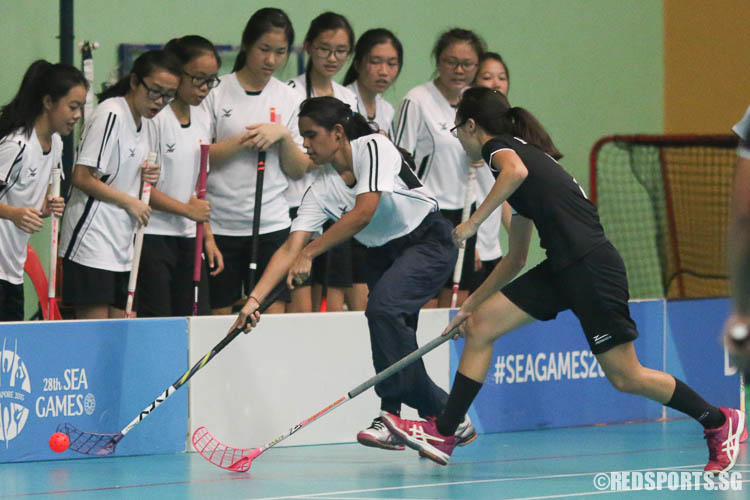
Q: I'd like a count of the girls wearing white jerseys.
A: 9